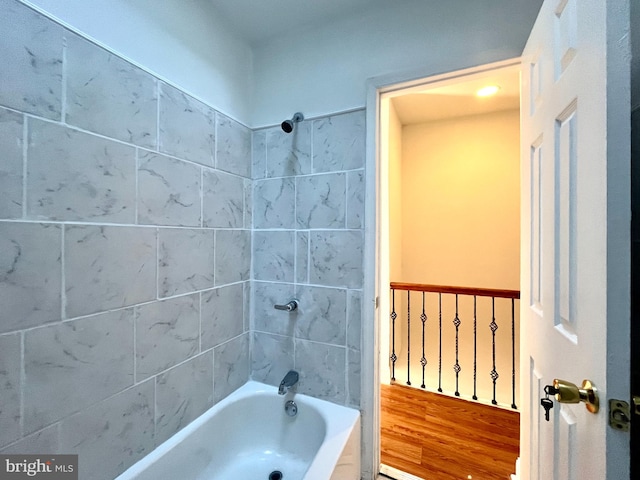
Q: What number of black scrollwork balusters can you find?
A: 4